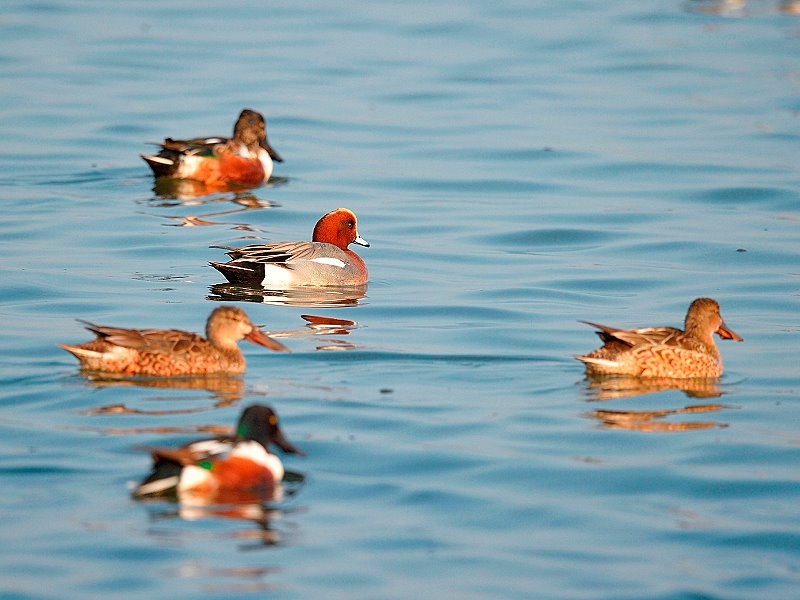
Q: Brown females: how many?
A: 2